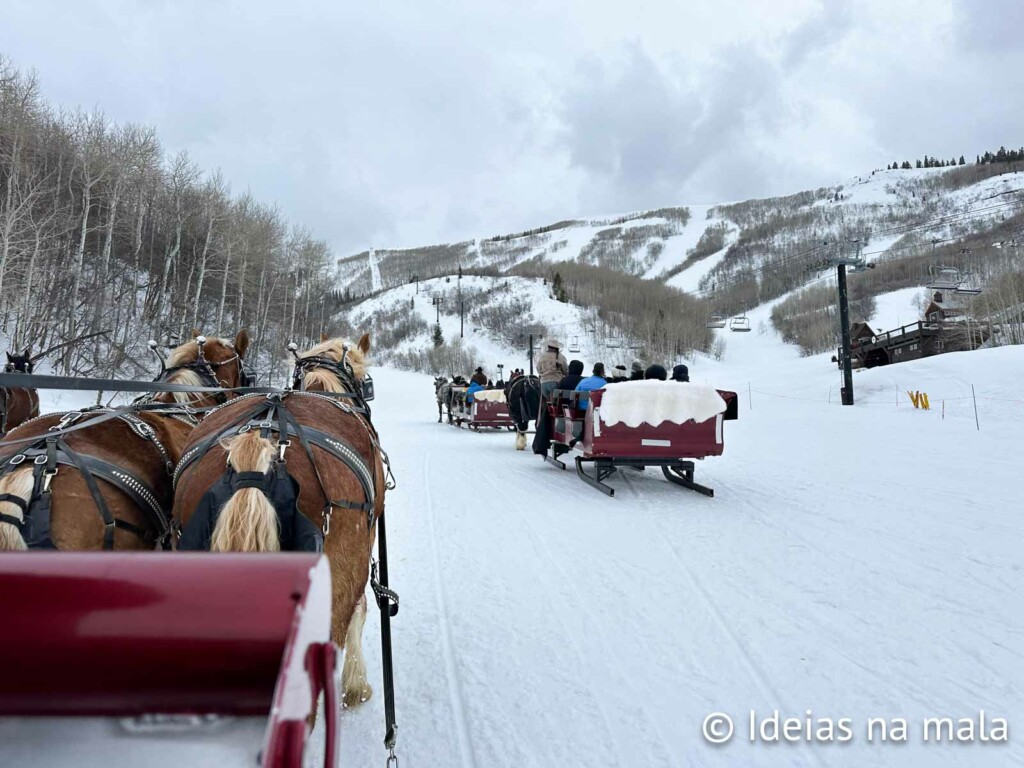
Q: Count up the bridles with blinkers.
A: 2